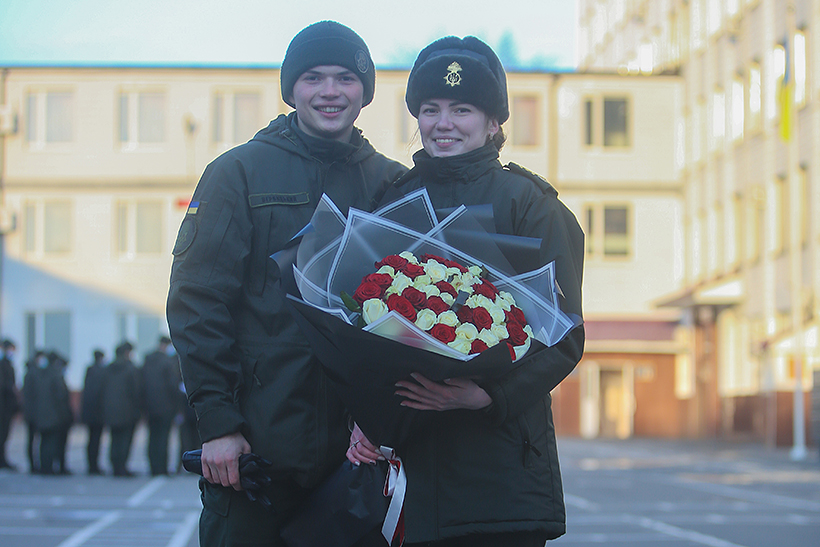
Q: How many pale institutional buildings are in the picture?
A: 2